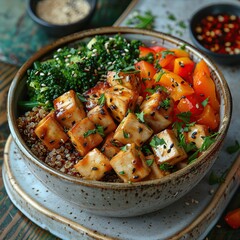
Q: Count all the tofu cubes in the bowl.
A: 15